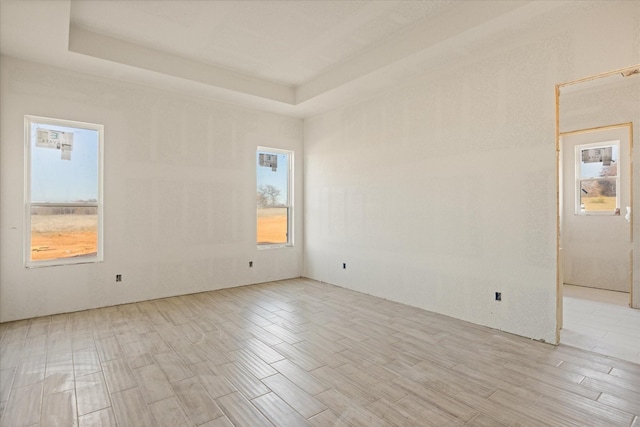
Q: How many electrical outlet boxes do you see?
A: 4